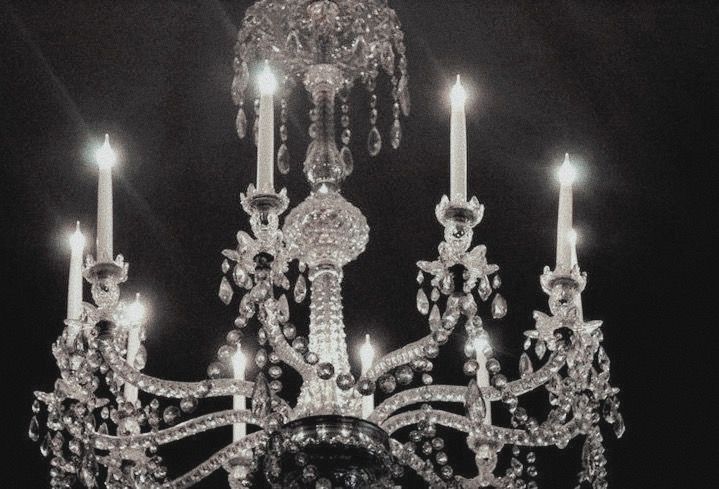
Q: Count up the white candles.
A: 10